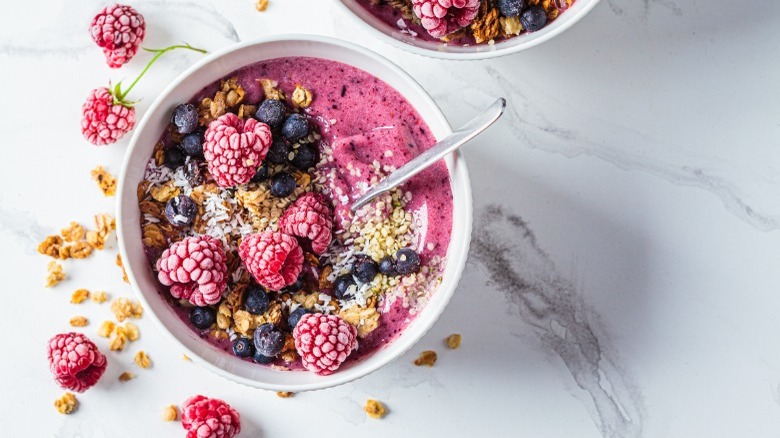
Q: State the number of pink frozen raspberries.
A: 10